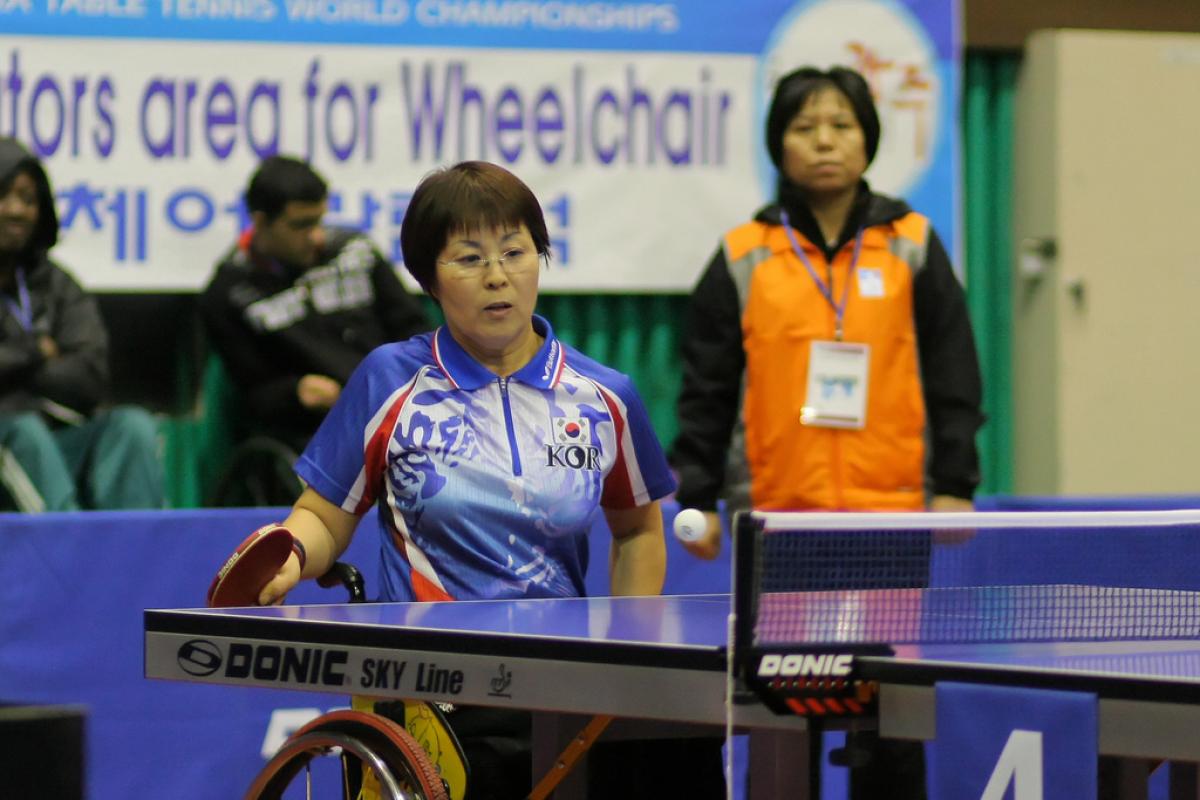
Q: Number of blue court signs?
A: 1